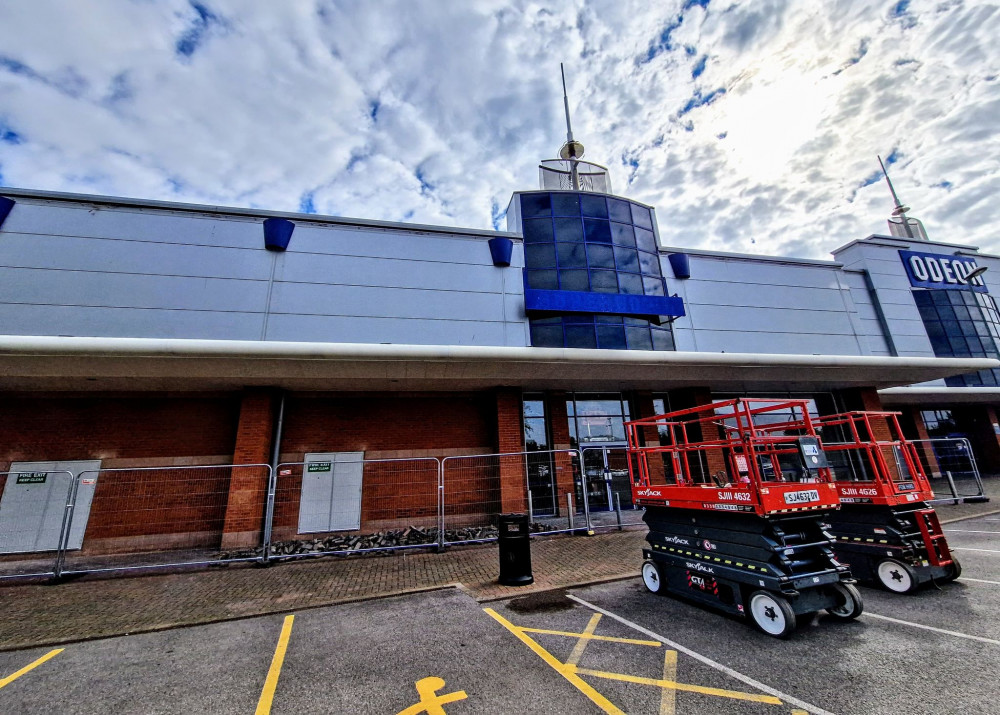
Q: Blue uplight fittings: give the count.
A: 4